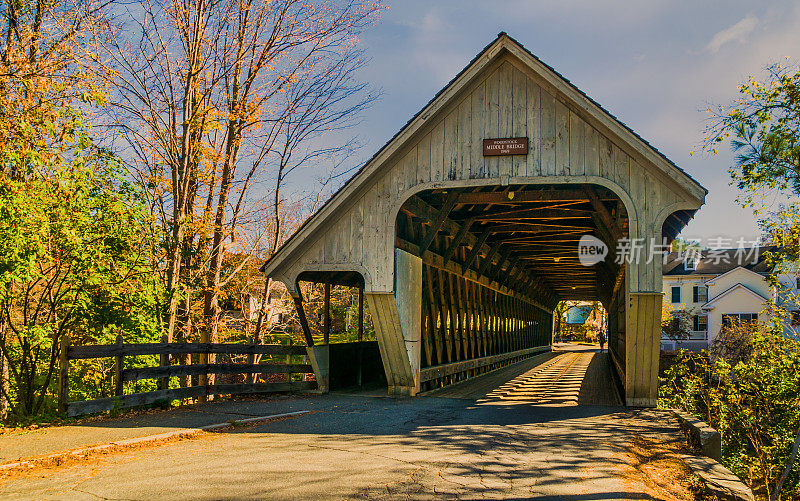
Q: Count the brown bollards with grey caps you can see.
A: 0